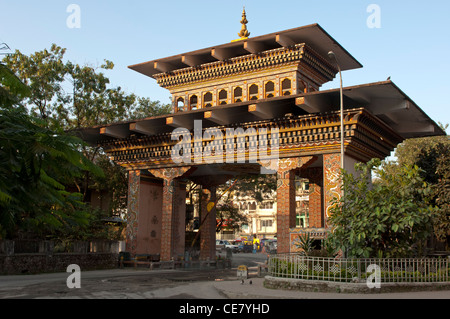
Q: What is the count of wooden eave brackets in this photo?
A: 13